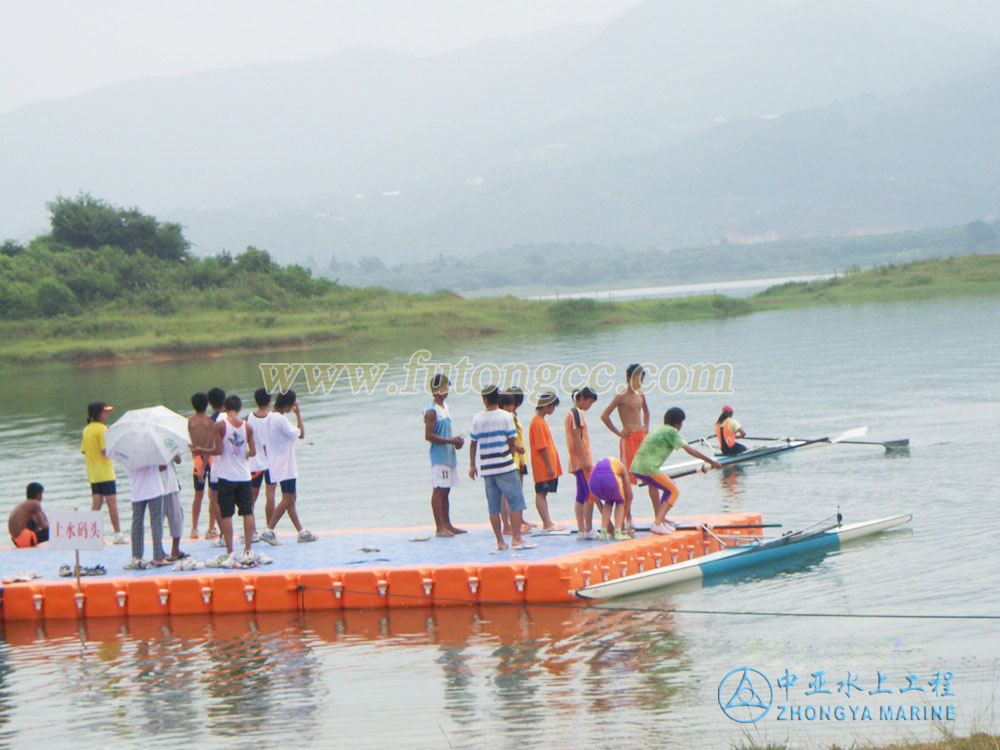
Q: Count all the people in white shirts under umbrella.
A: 2